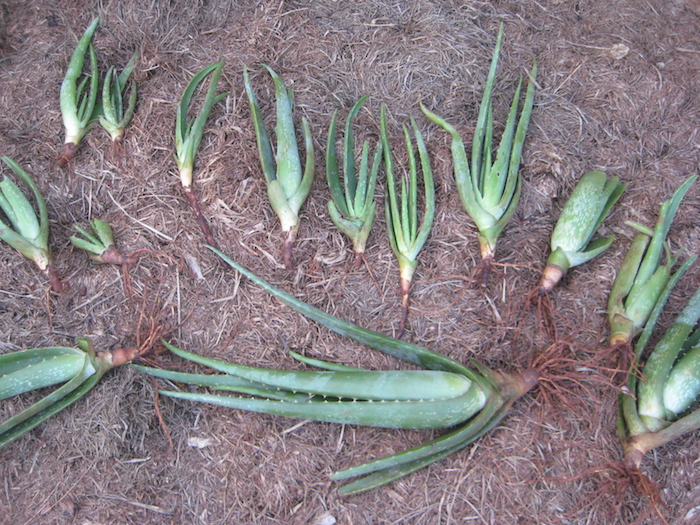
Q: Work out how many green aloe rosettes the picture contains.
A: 14